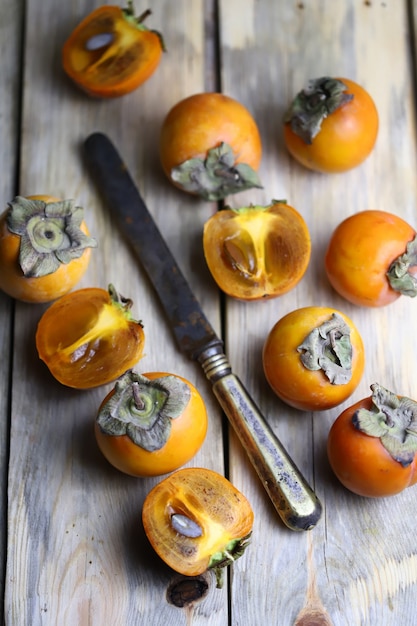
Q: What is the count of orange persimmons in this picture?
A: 11